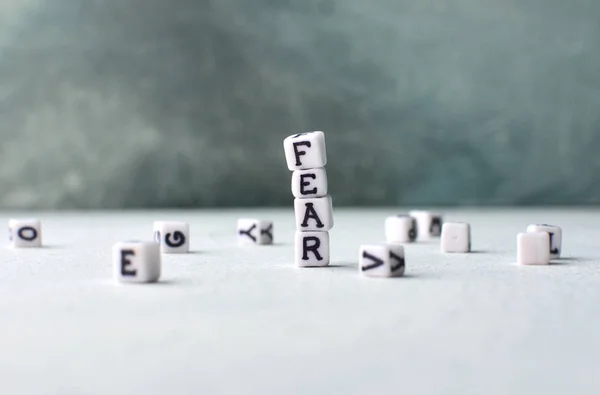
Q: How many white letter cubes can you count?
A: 14